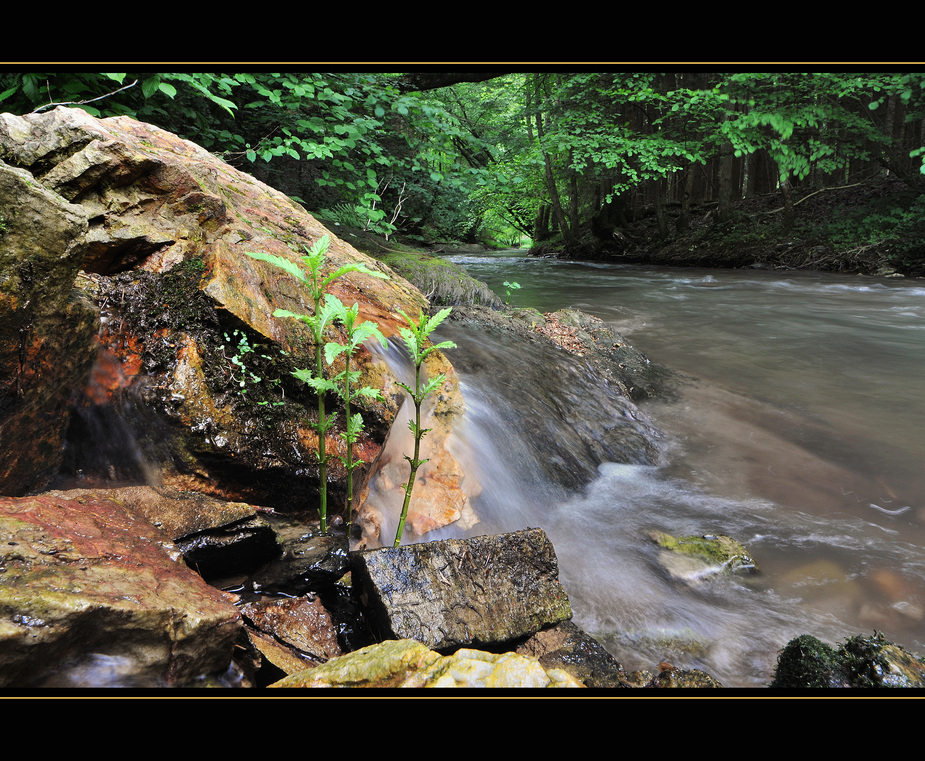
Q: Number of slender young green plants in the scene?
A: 3